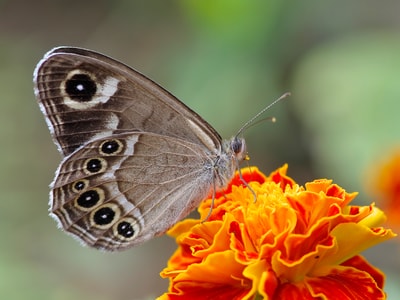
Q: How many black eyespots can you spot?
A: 7